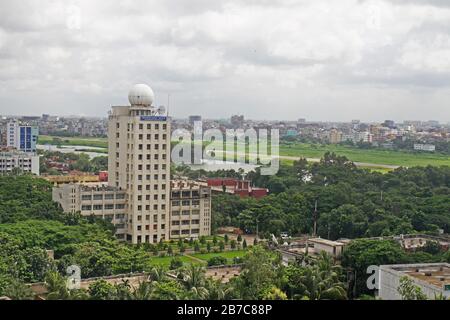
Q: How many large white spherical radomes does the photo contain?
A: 1